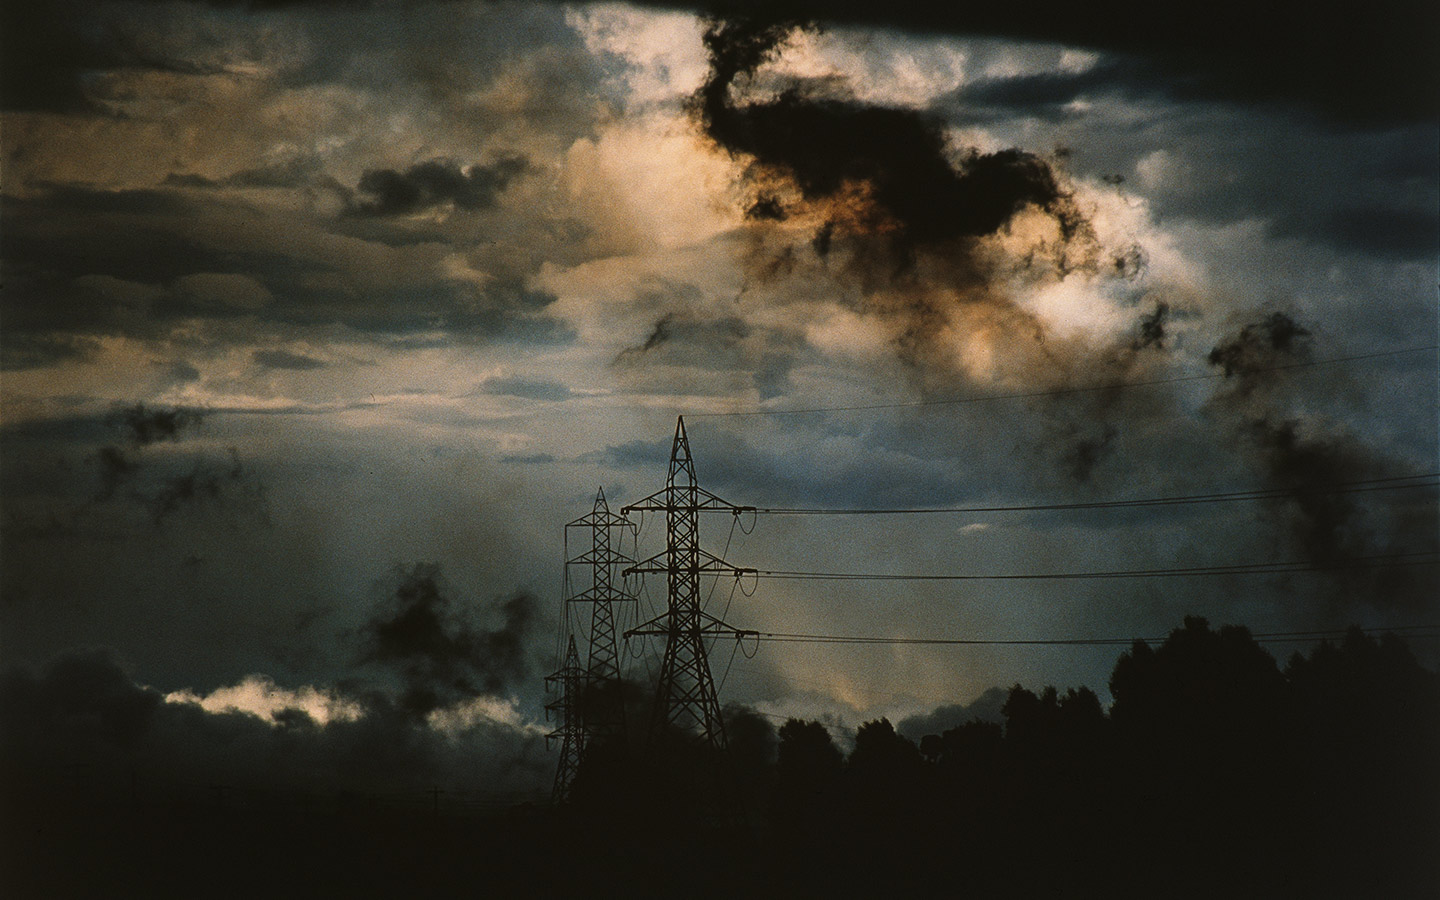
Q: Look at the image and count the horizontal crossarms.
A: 9